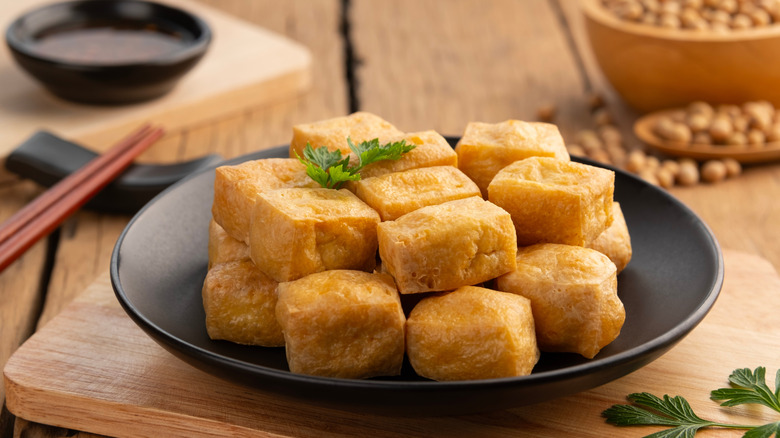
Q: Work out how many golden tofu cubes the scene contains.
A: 14